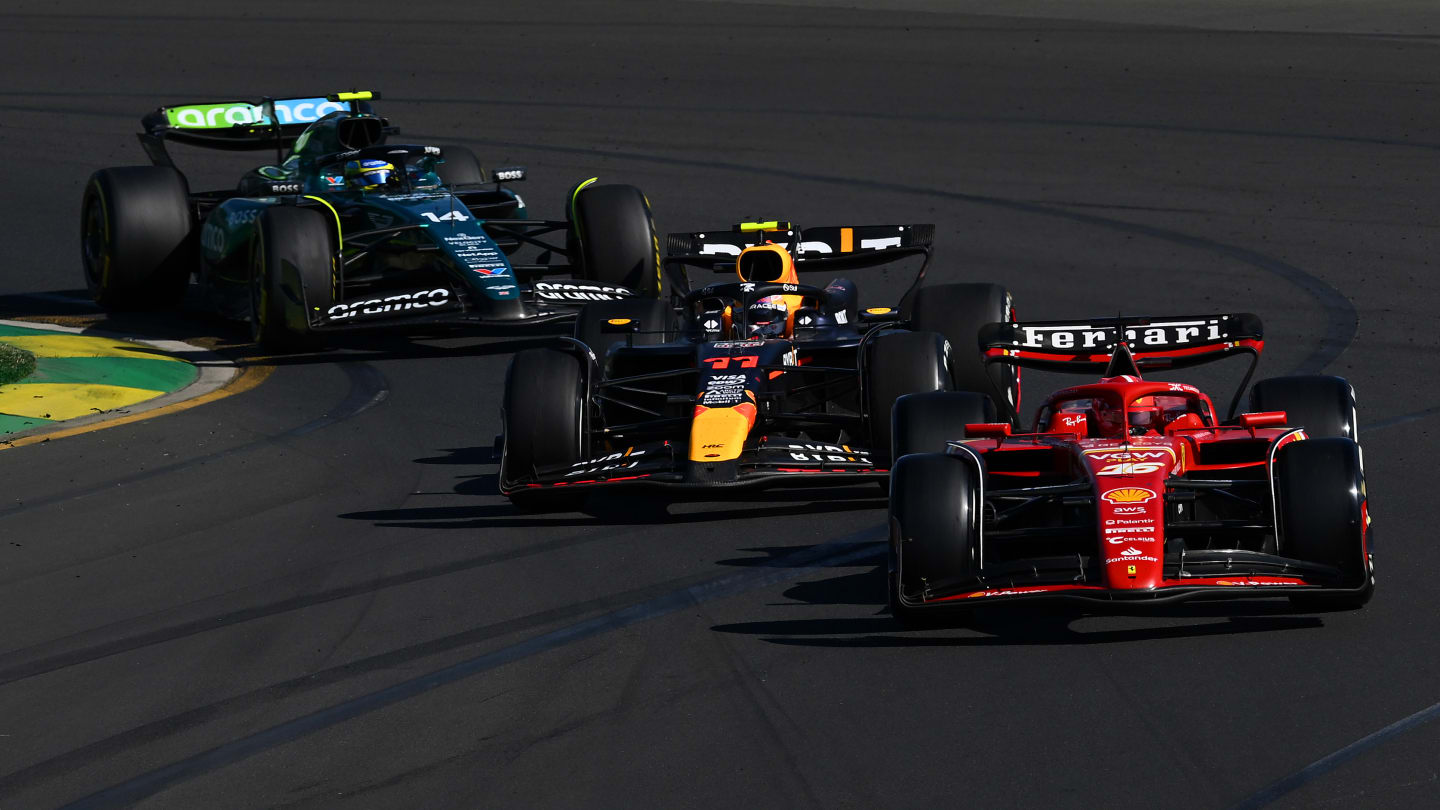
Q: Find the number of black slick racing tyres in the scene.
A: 12